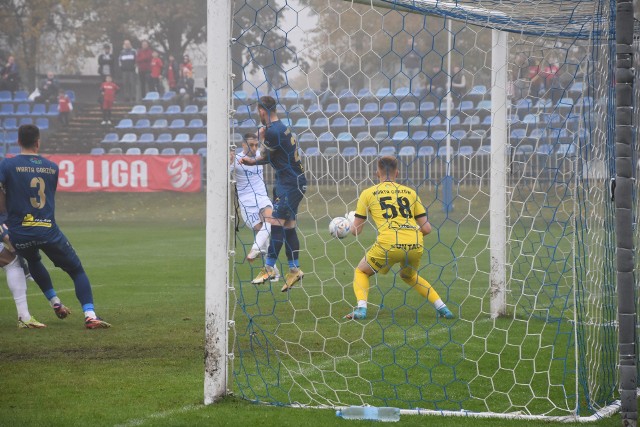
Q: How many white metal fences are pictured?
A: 1